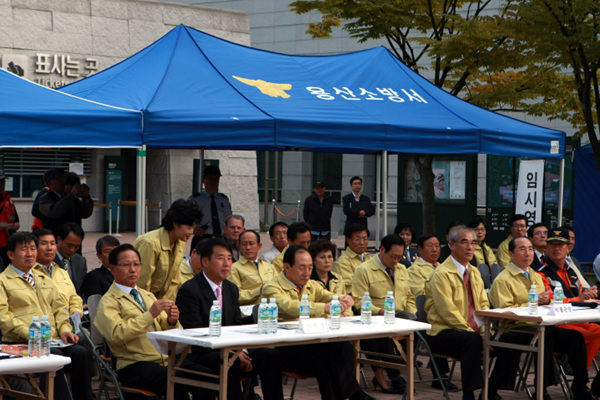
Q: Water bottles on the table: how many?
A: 11